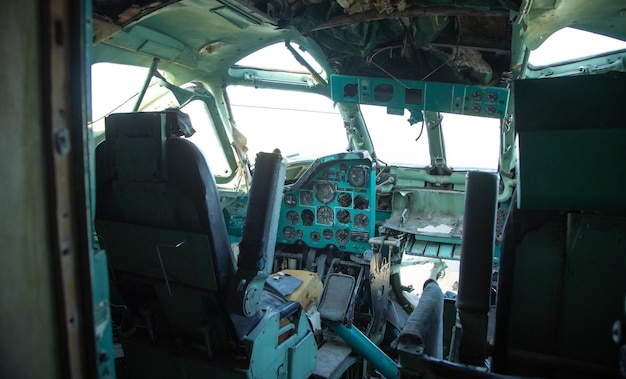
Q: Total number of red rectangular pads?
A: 0